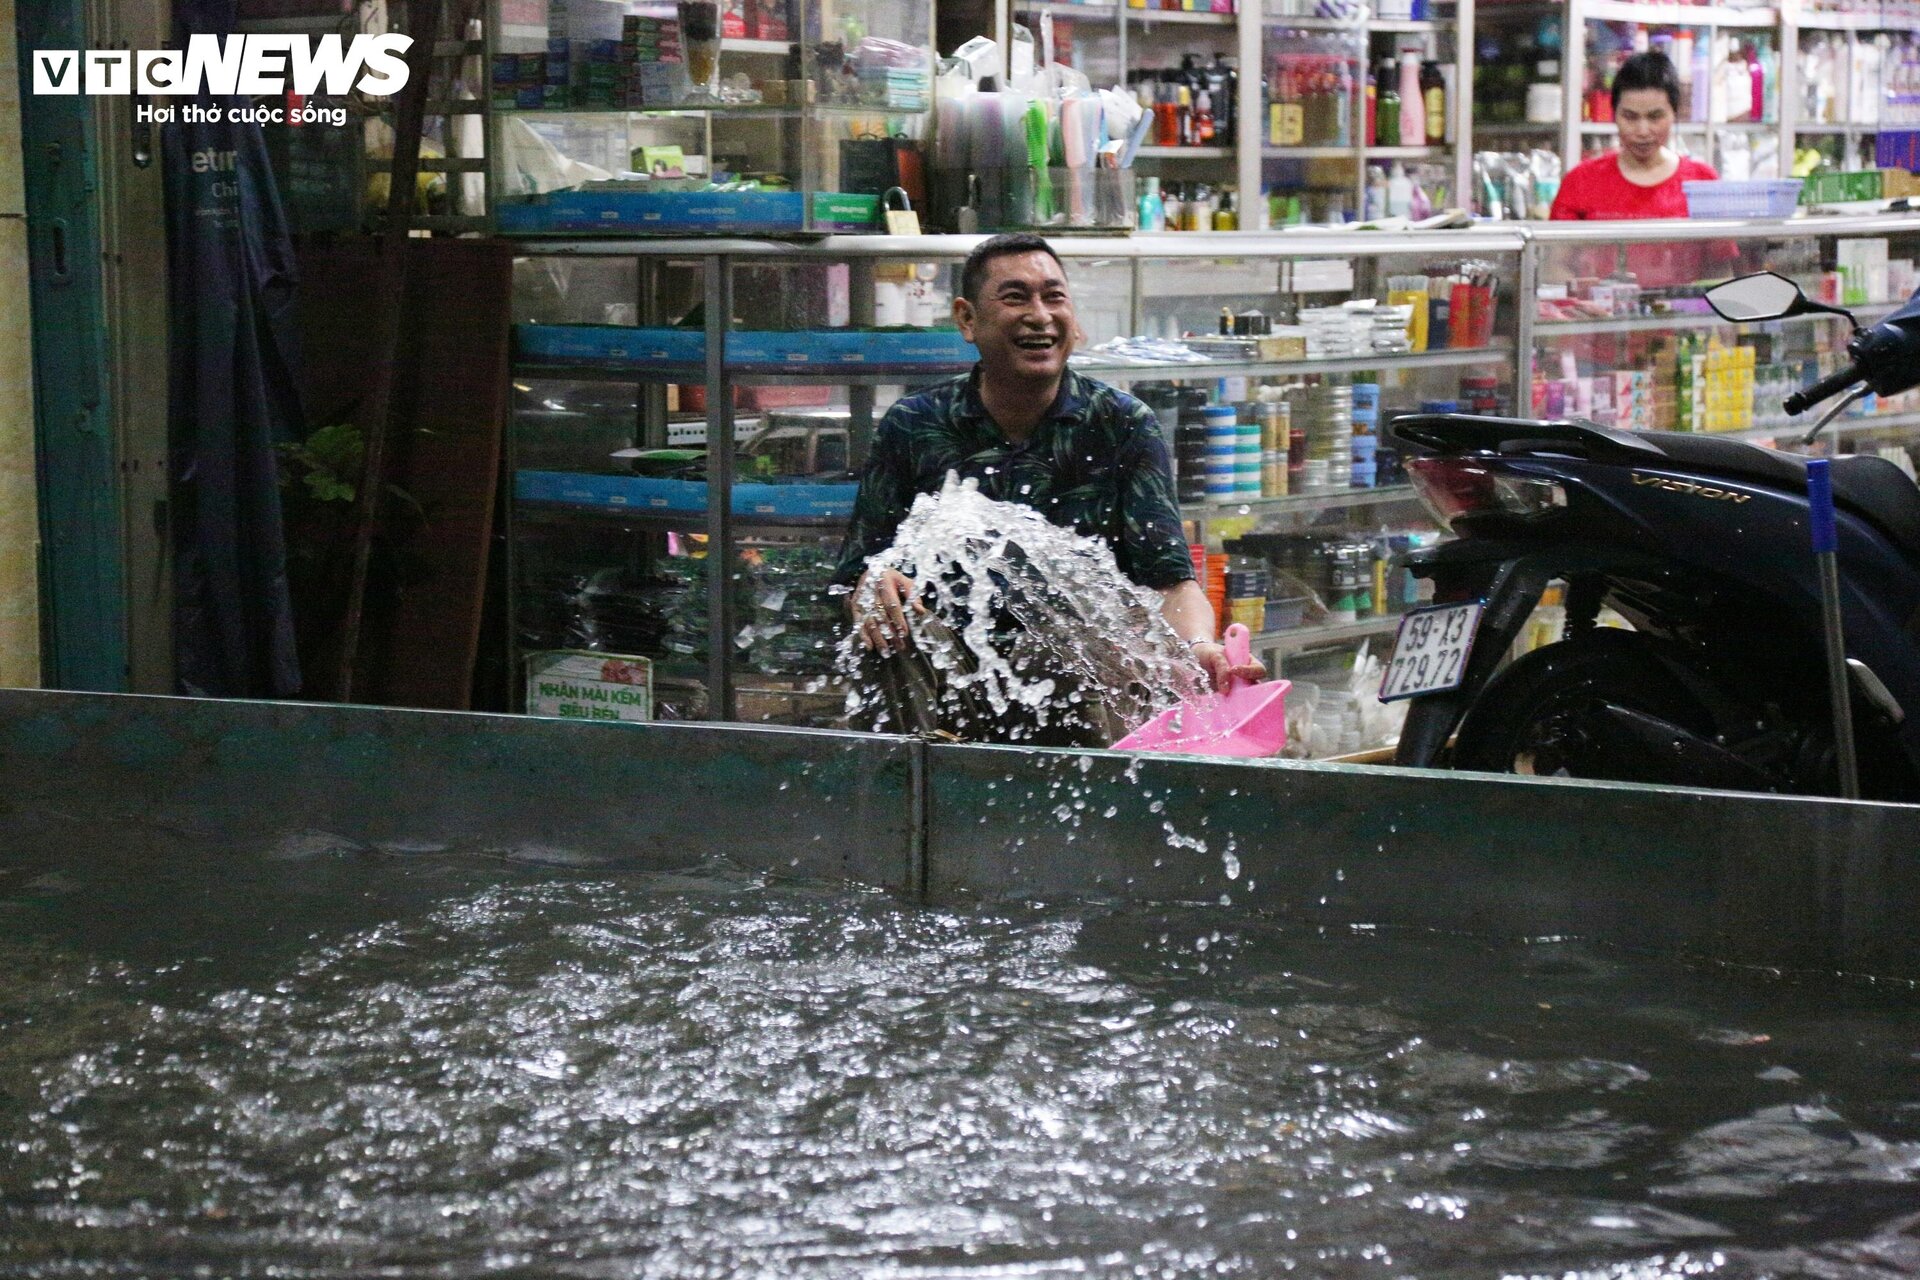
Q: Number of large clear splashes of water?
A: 1